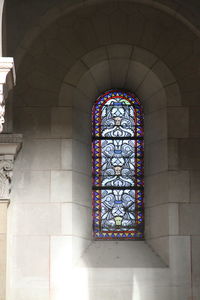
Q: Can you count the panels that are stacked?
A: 3